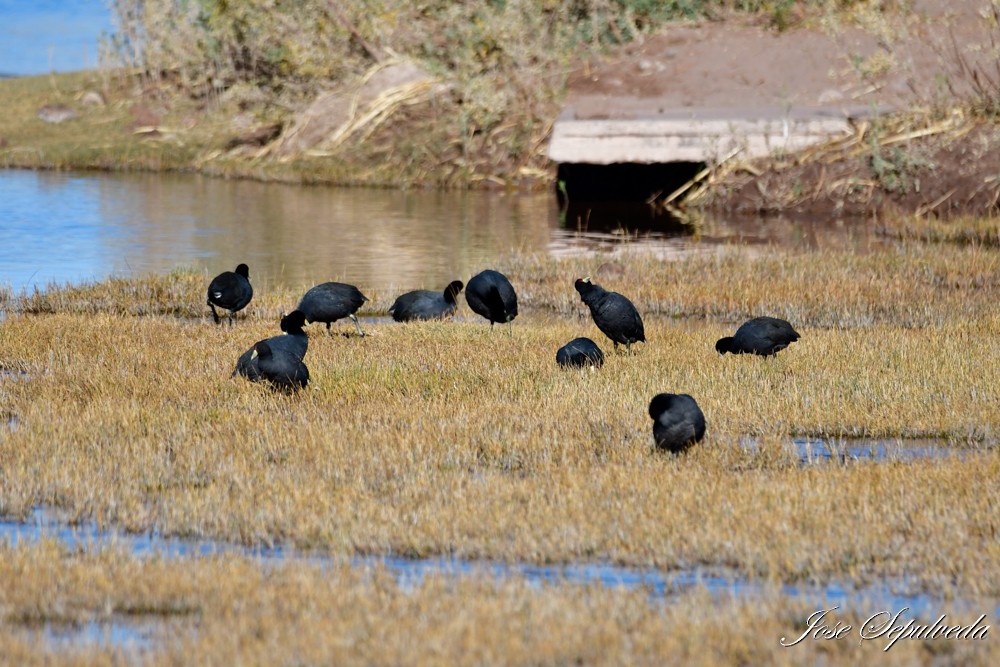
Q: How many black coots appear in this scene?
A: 10